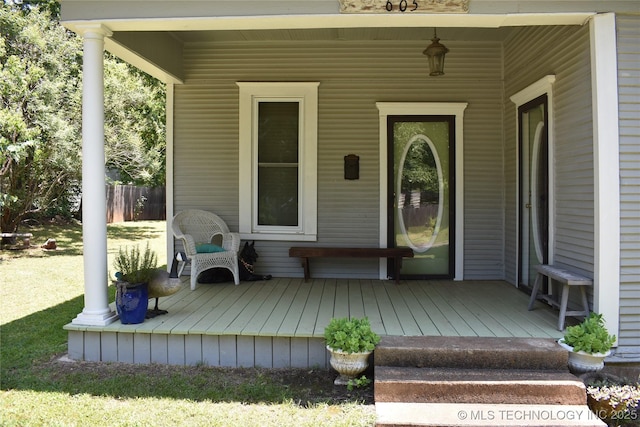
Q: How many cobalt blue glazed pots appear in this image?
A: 1